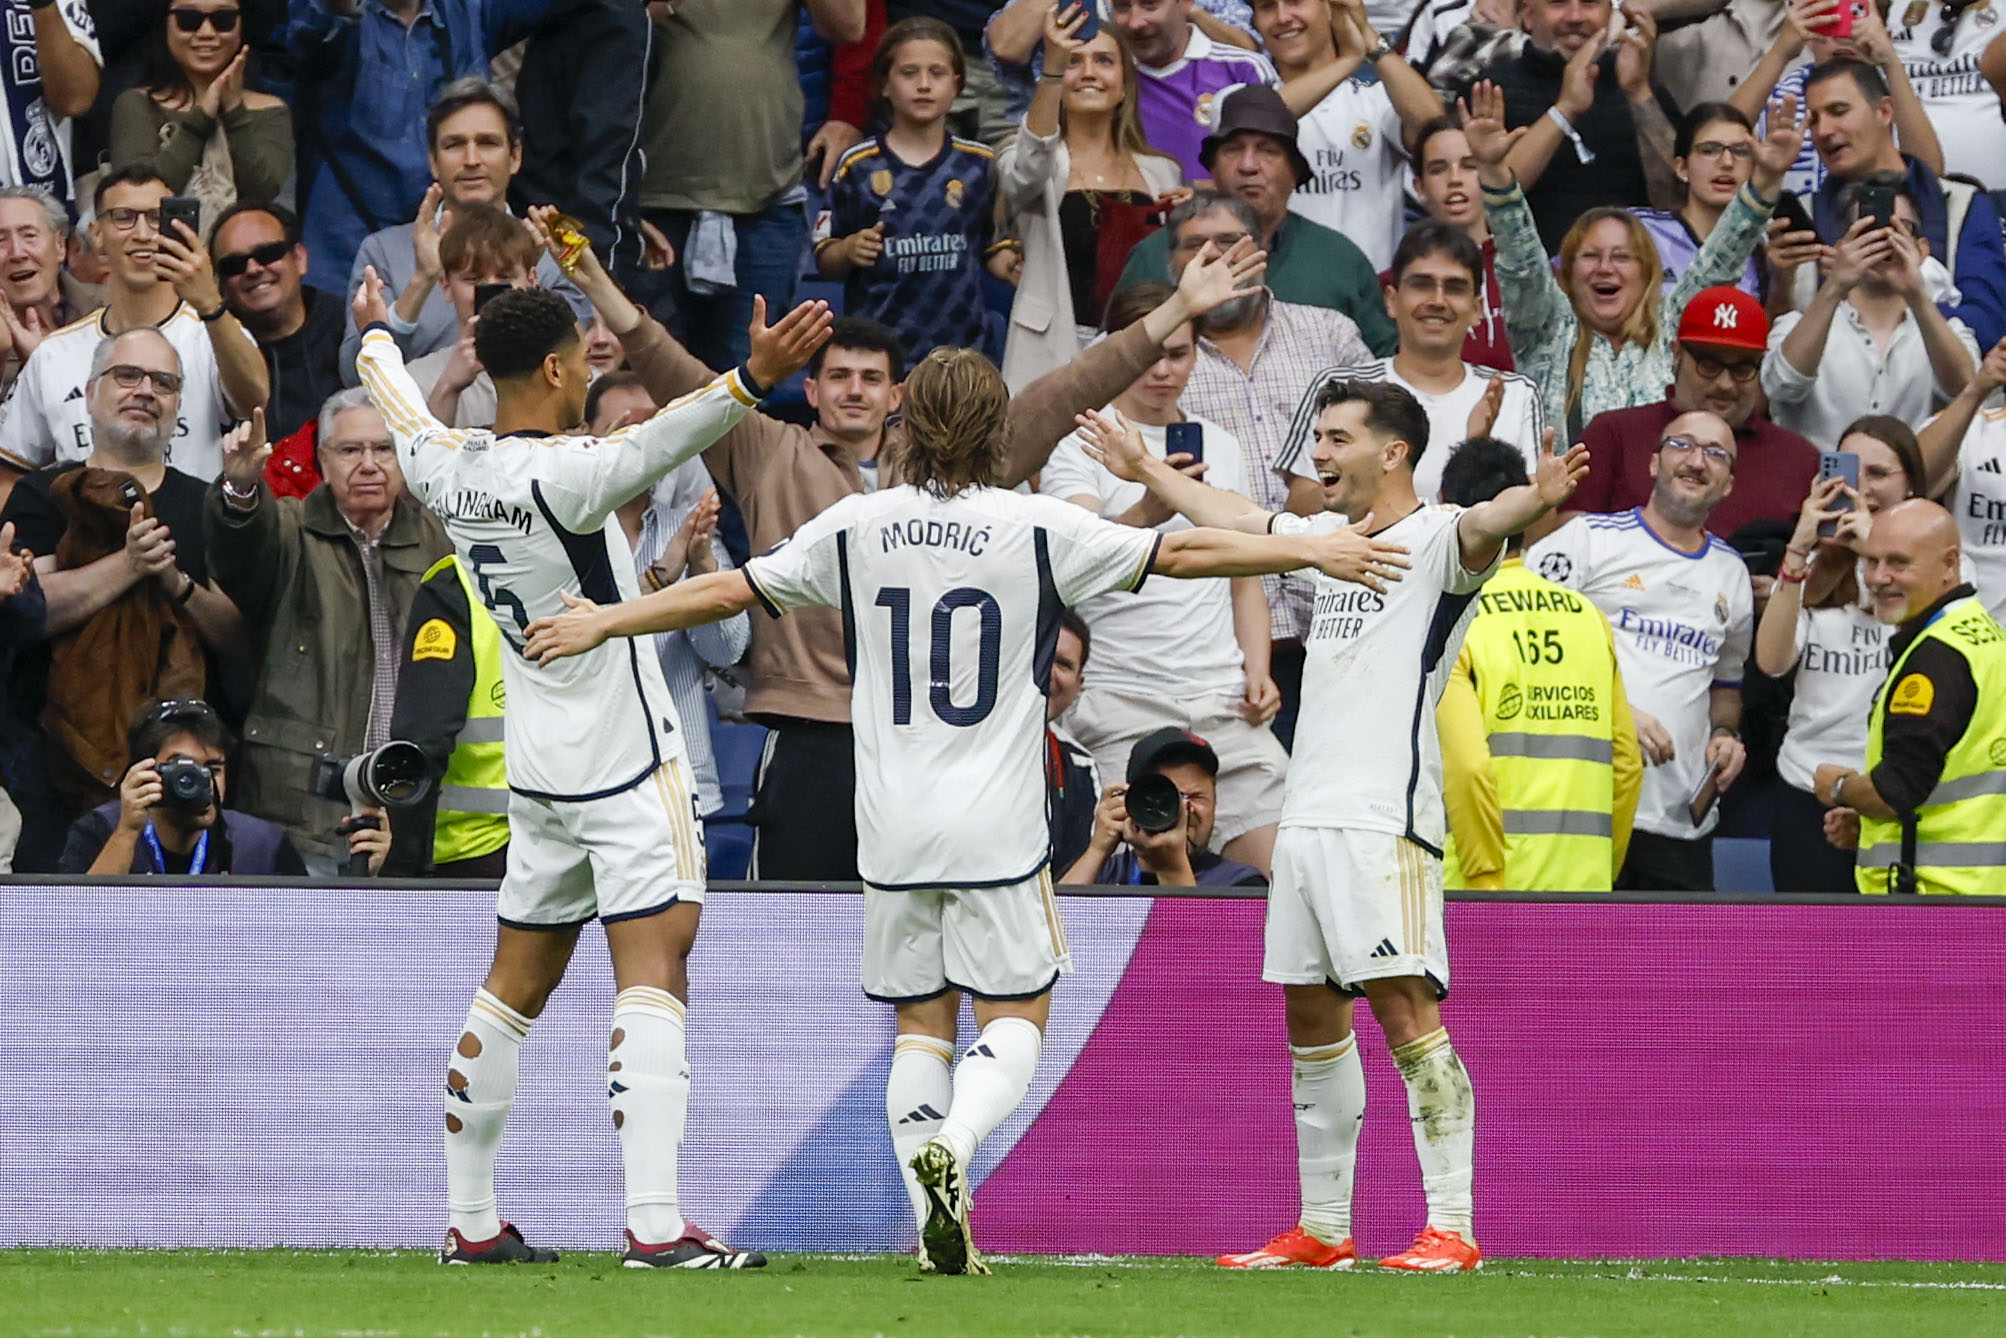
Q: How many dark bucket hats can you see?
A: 1